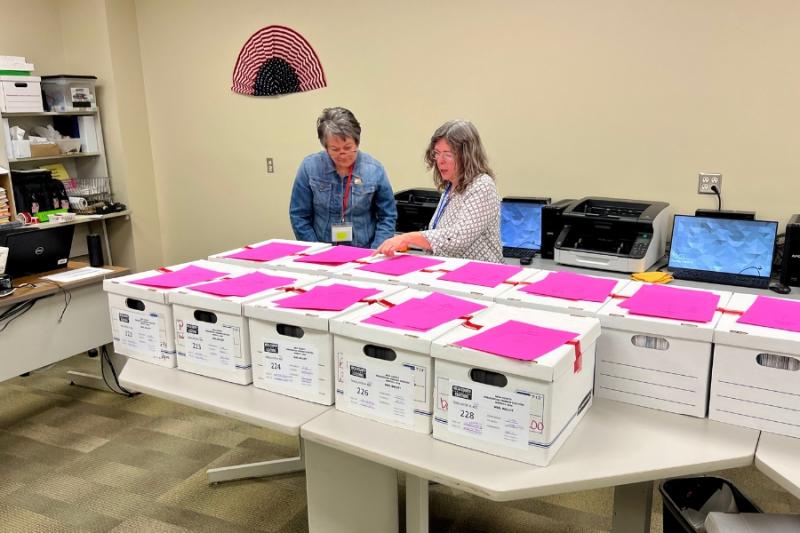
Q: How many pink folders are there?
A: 12